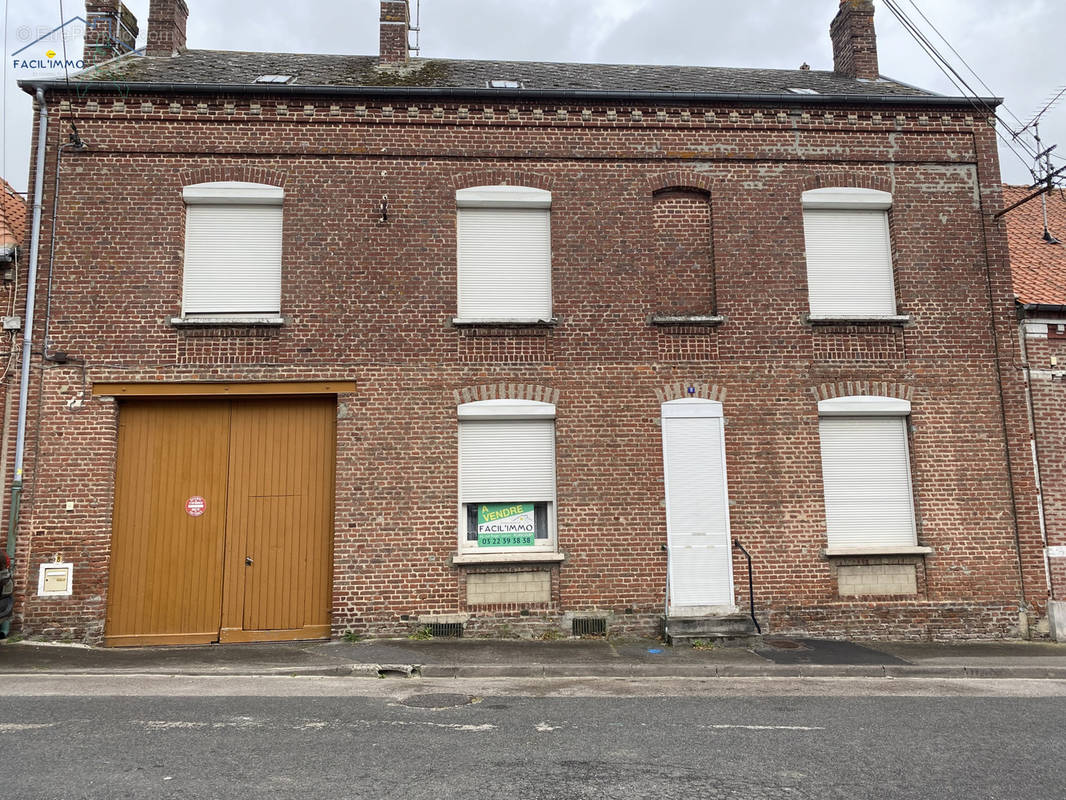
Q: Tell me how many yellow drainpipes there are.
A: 0